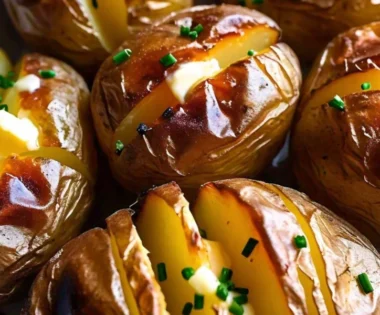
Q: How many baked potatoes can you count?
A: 6